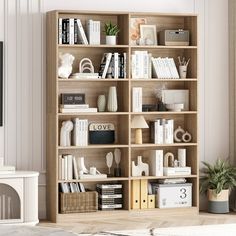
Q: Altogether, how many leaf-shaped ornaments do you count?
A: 2